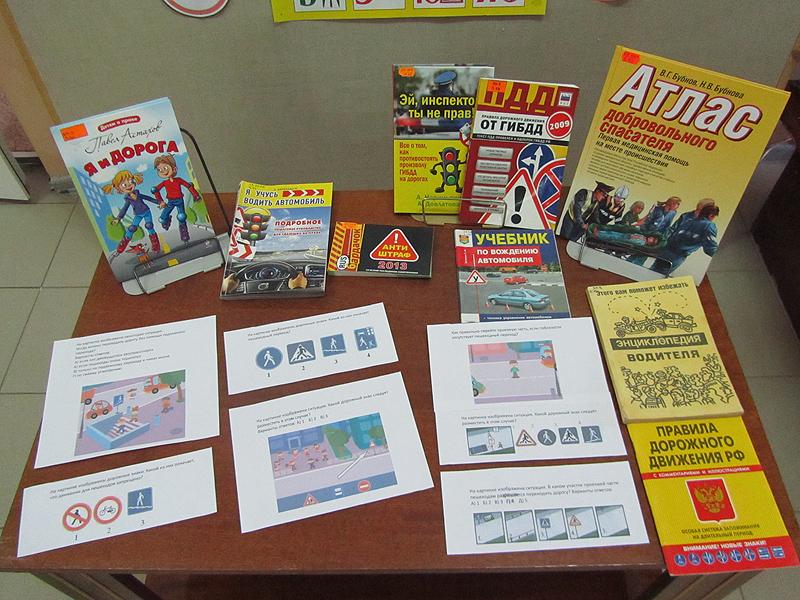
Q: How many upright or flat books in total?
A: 9